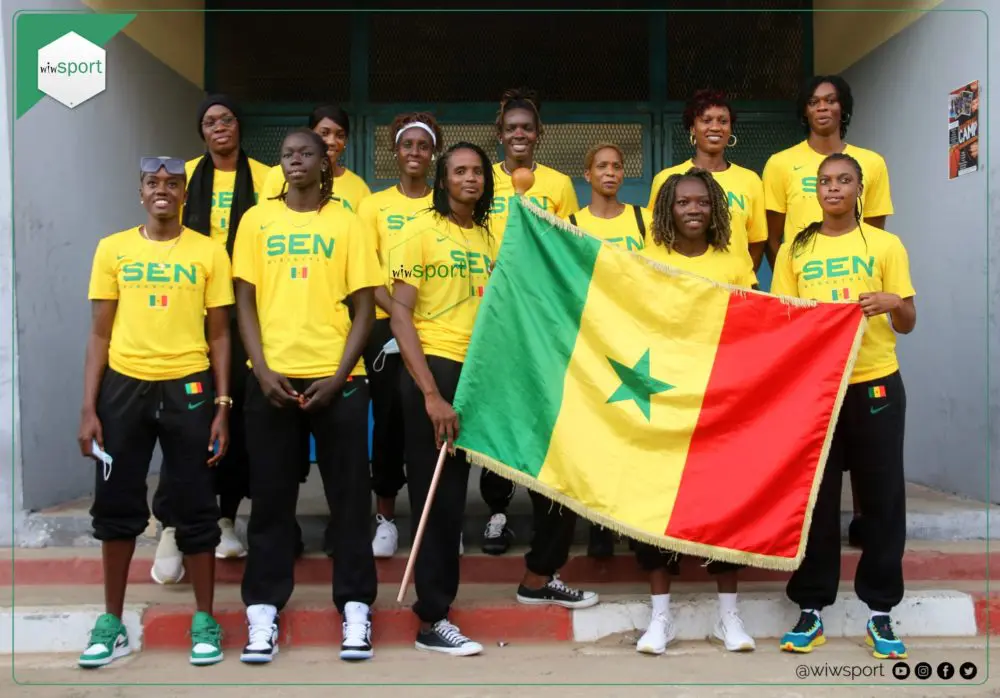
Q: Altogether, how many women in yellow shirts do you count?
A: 12